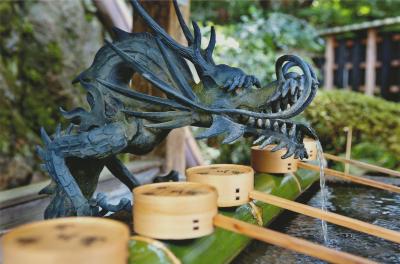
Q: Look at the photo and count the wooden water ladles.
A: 5